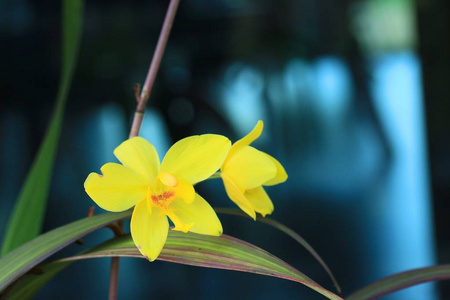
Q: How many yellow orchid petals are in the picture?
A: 10